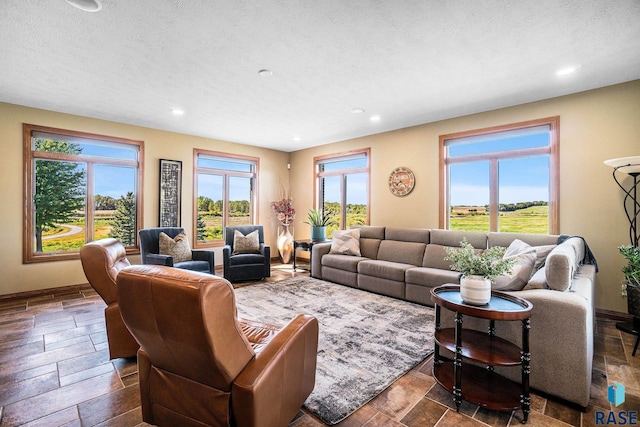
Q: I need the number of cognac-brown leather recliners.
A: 2